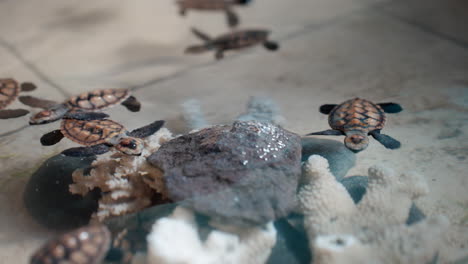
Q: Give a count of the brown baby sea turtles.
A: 7